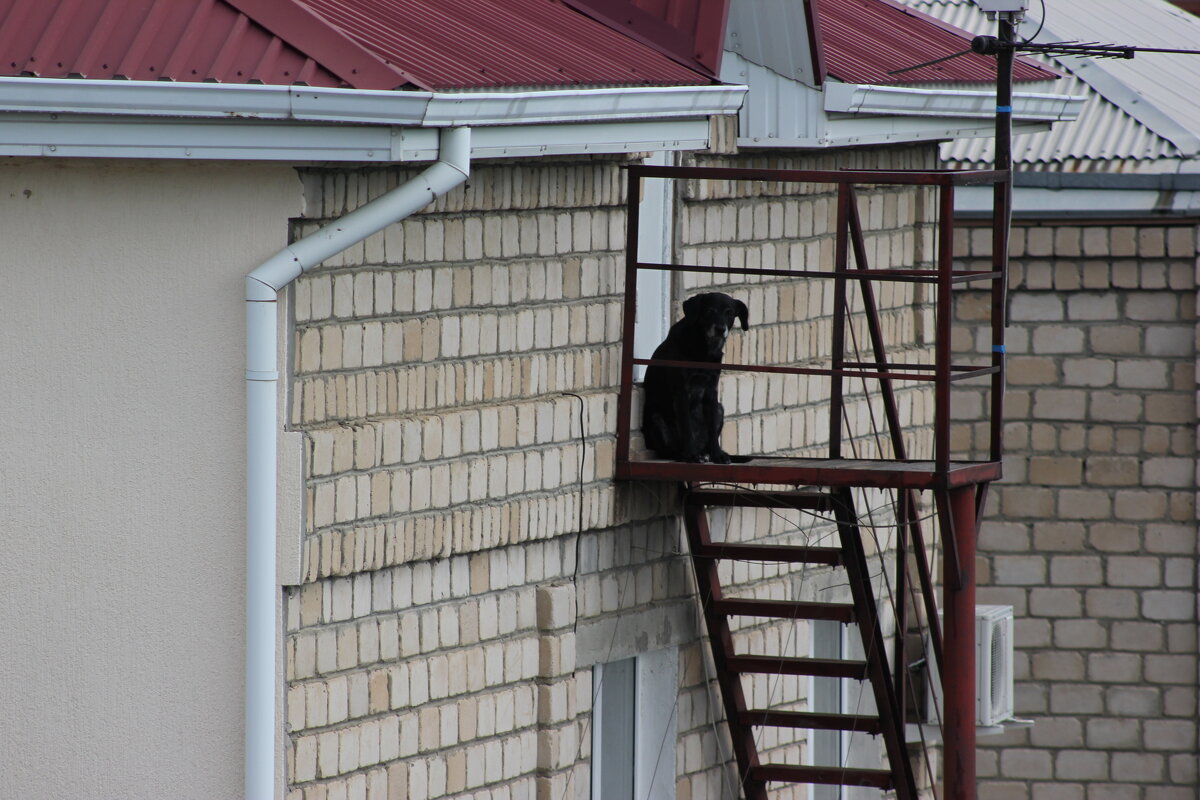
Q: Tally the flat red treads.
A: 6